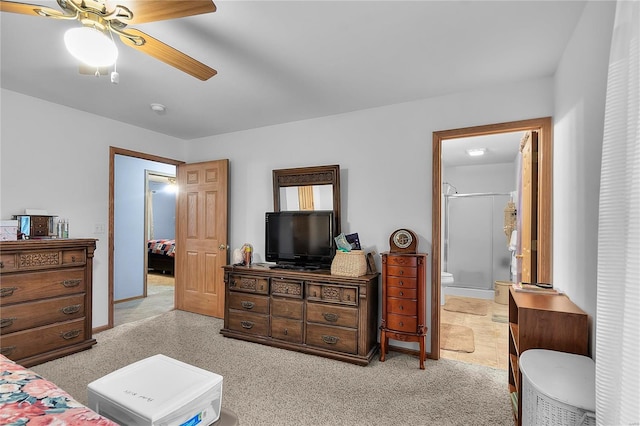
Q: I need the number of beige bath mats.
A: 2